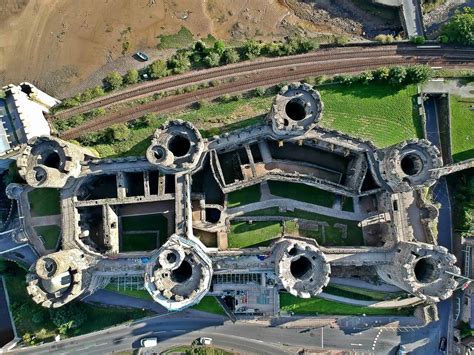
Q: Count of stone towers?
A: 8